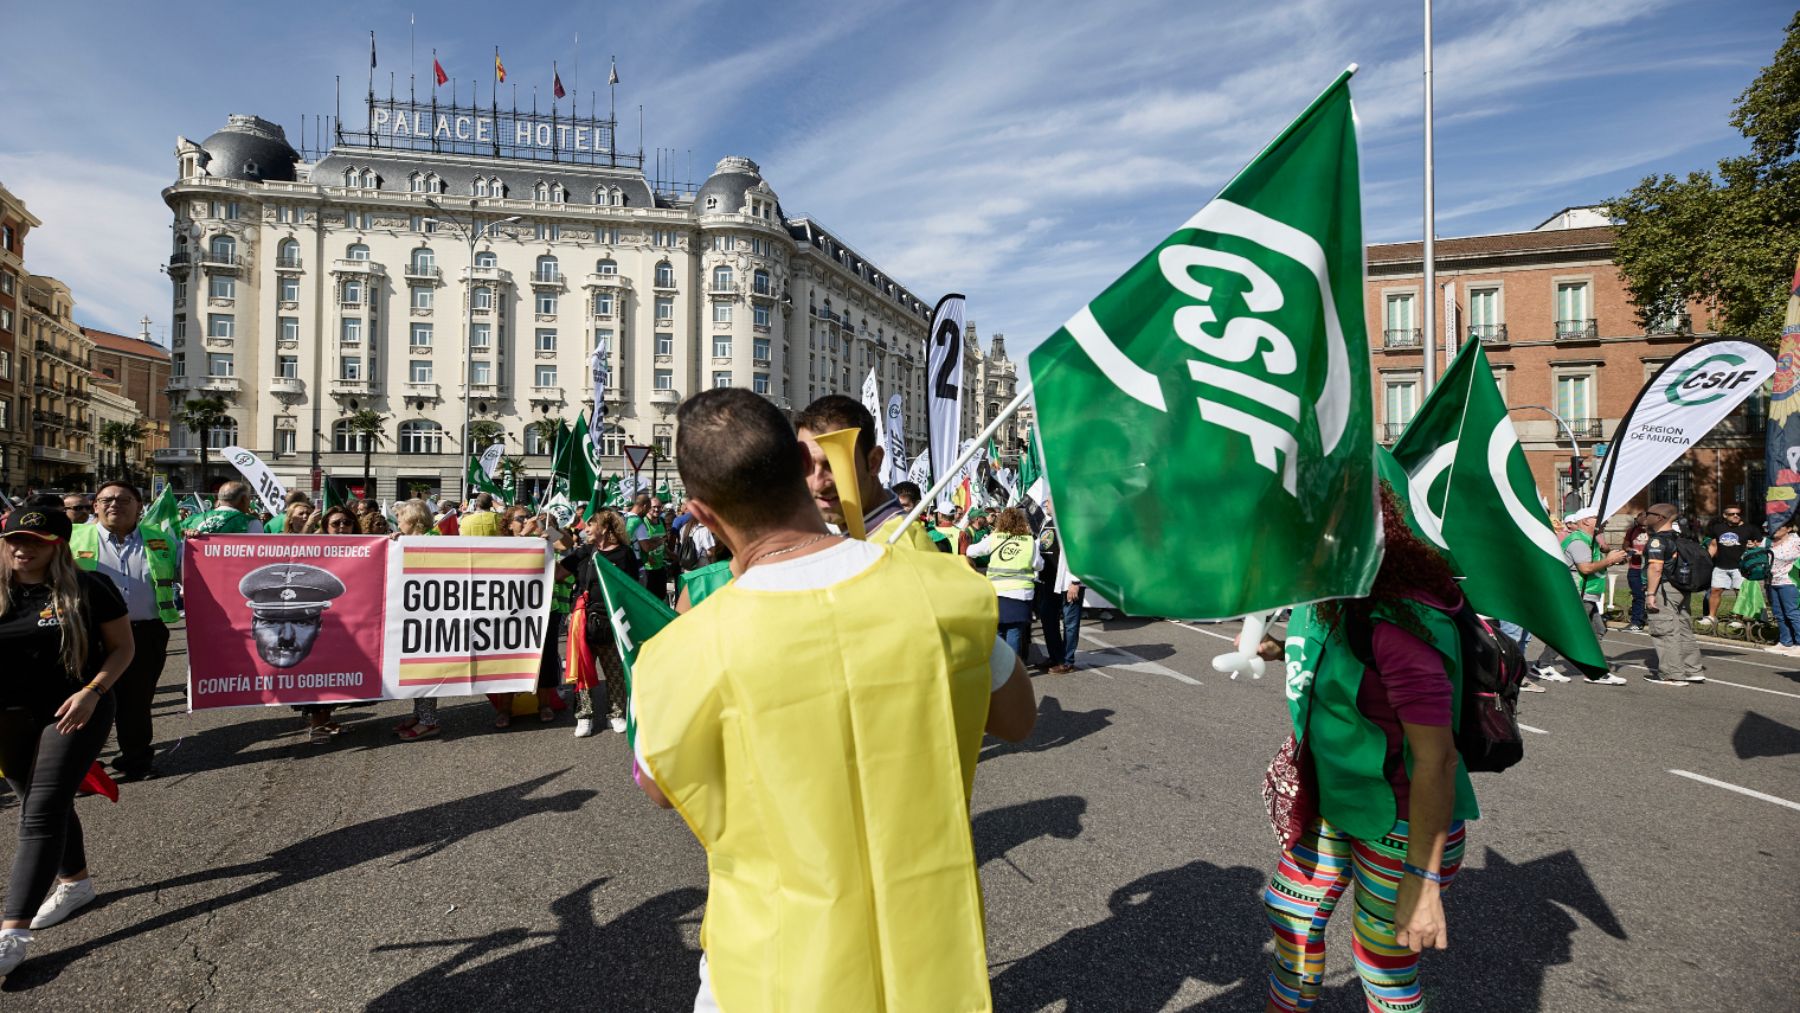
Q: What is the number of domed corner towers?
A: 2